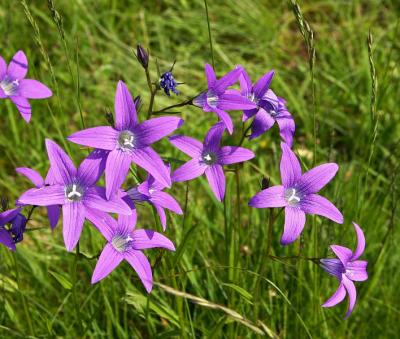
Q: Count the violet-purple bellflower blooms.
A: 13